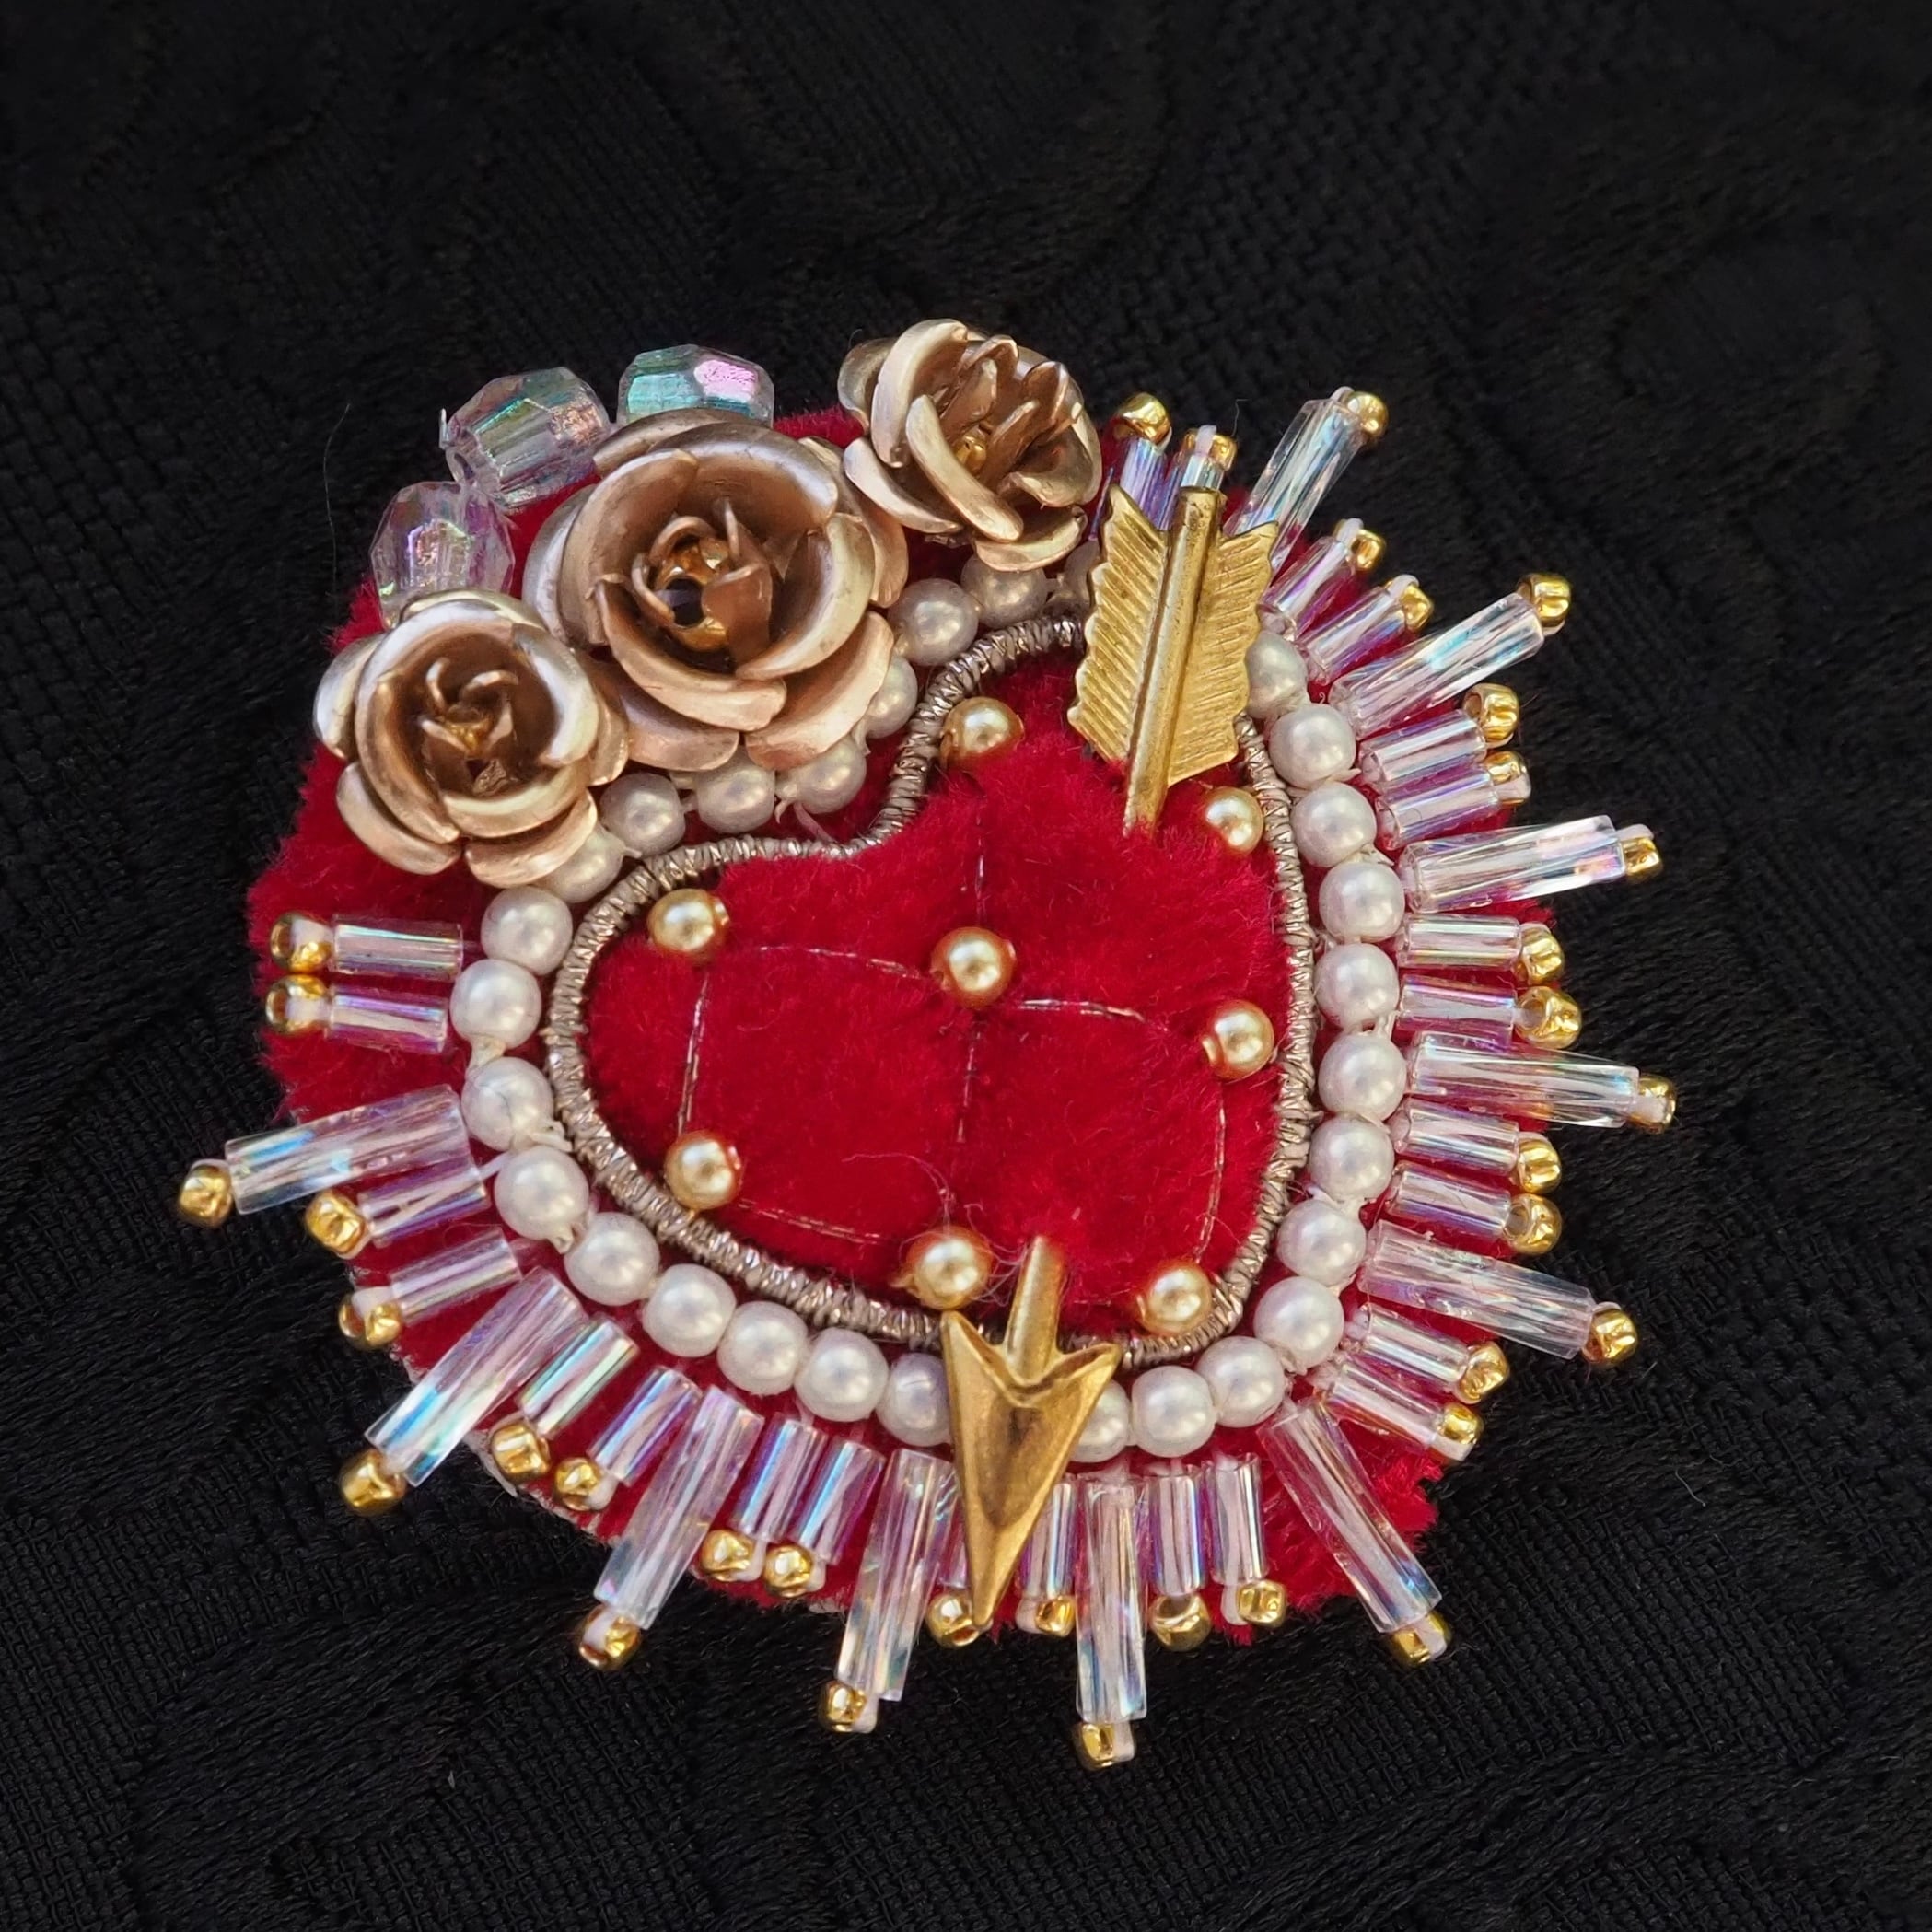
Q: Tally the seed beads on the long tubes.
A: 11